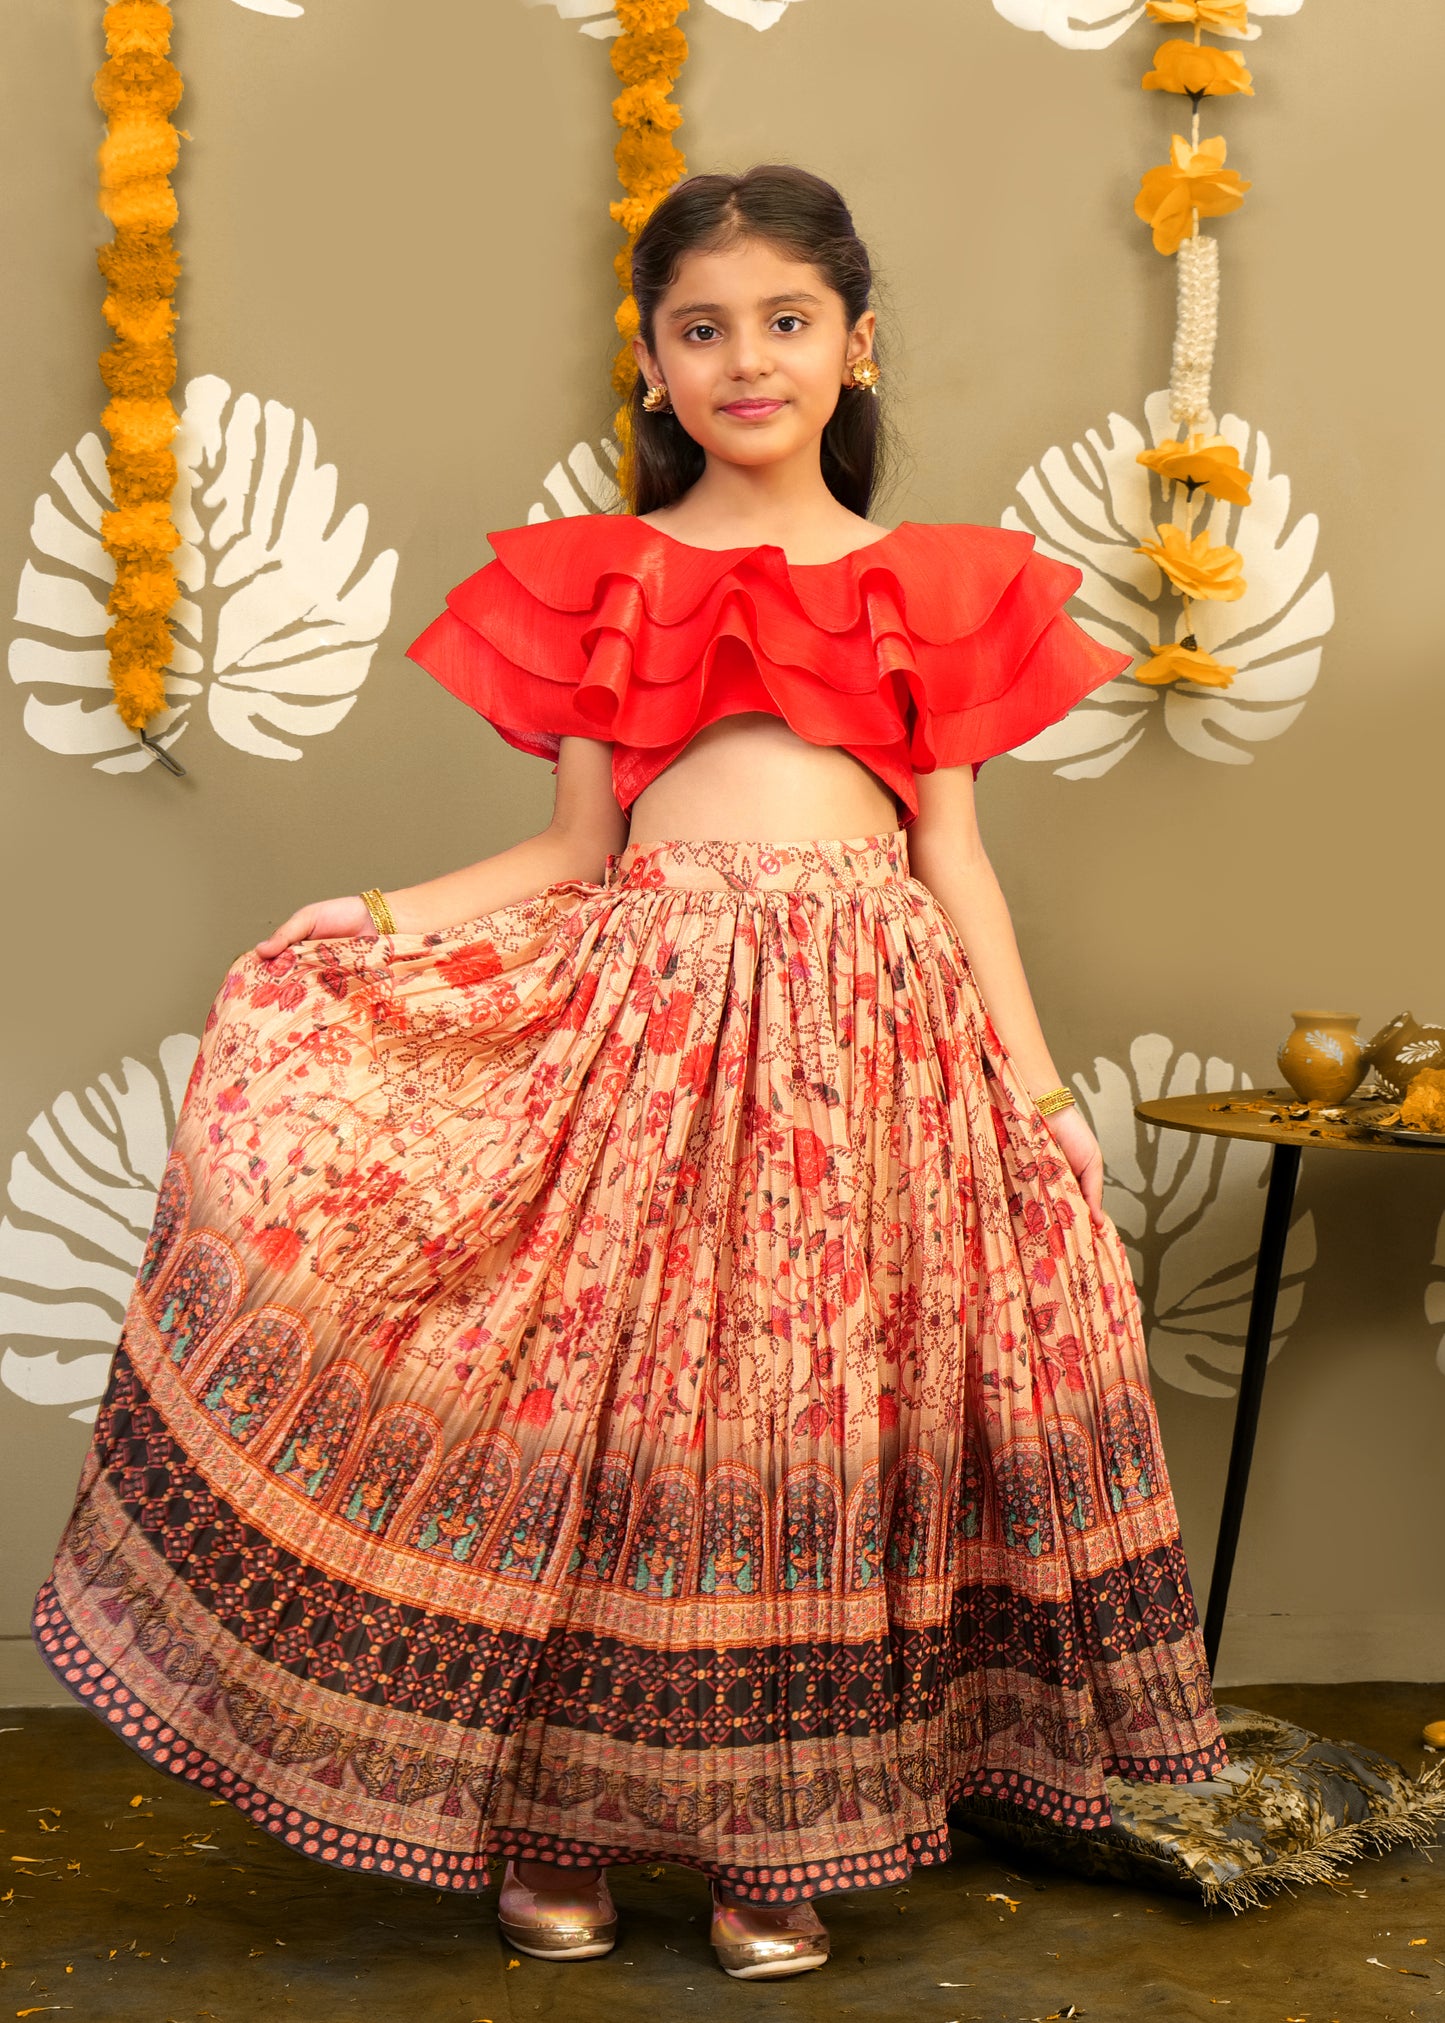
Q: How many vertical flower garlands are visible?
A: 3